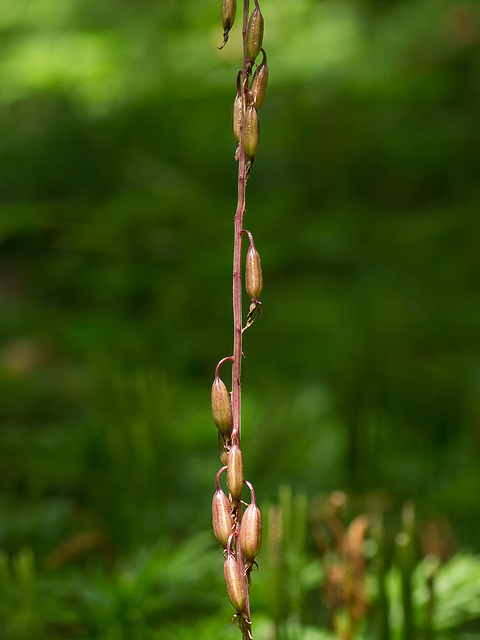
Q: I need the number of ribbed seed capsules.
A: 12